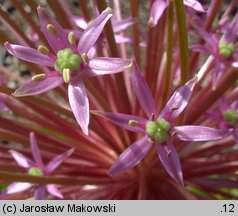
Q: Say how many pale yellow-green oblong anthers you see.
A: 7